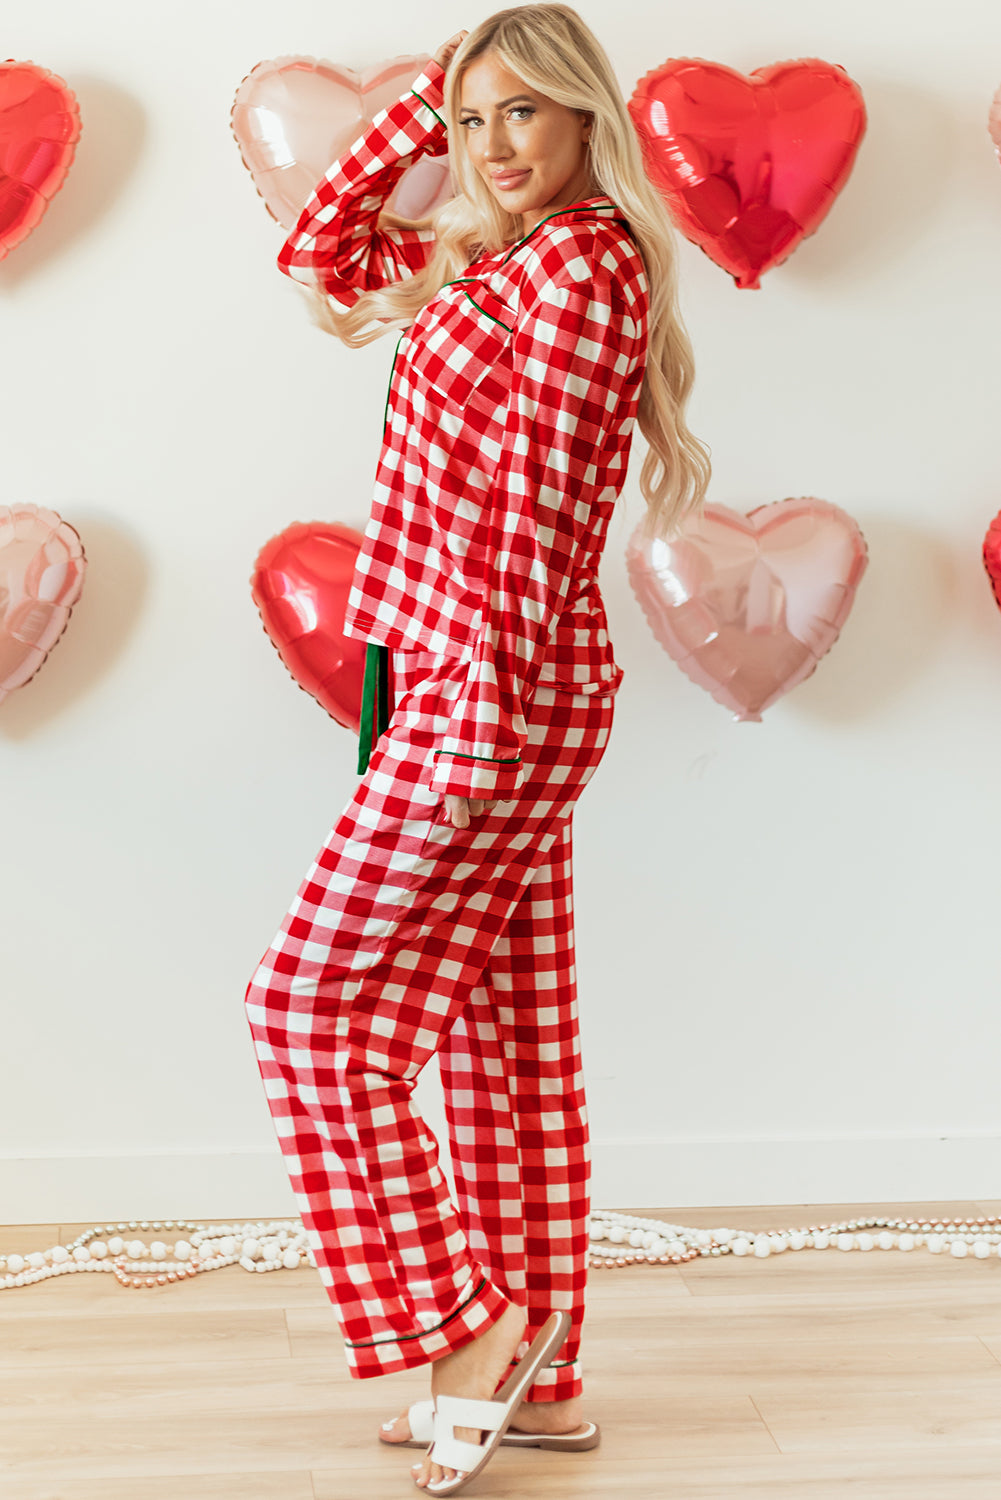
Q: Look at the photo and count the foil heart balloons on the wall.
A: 8